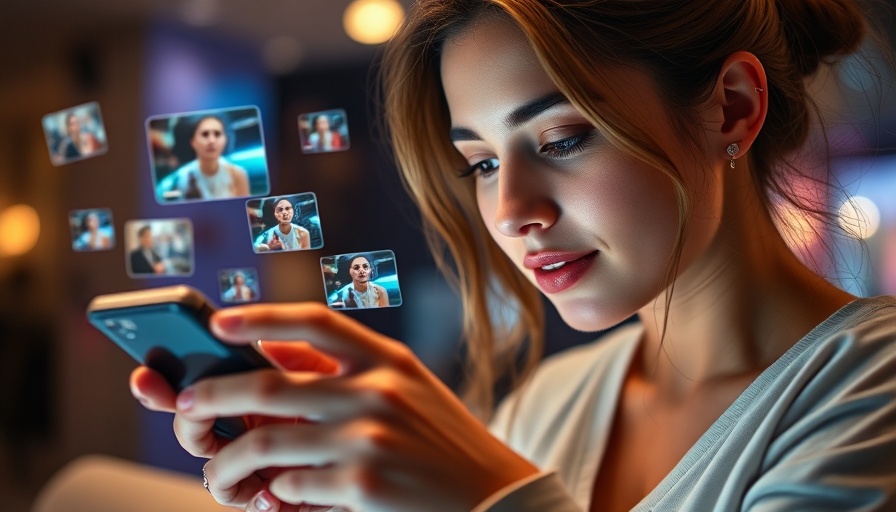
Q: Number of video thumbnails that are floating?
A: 8